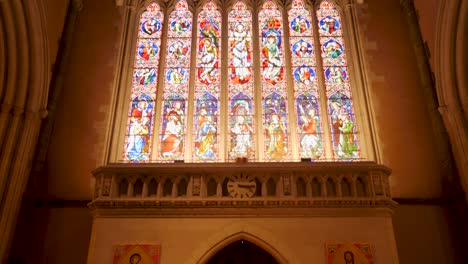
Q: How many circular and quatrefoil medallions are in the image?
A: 12